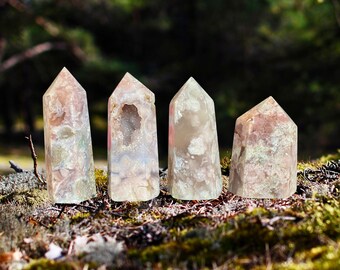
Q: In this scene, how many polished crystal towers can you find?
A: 4